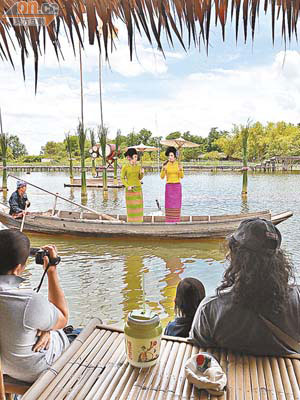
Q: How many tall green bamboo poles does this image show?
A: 7